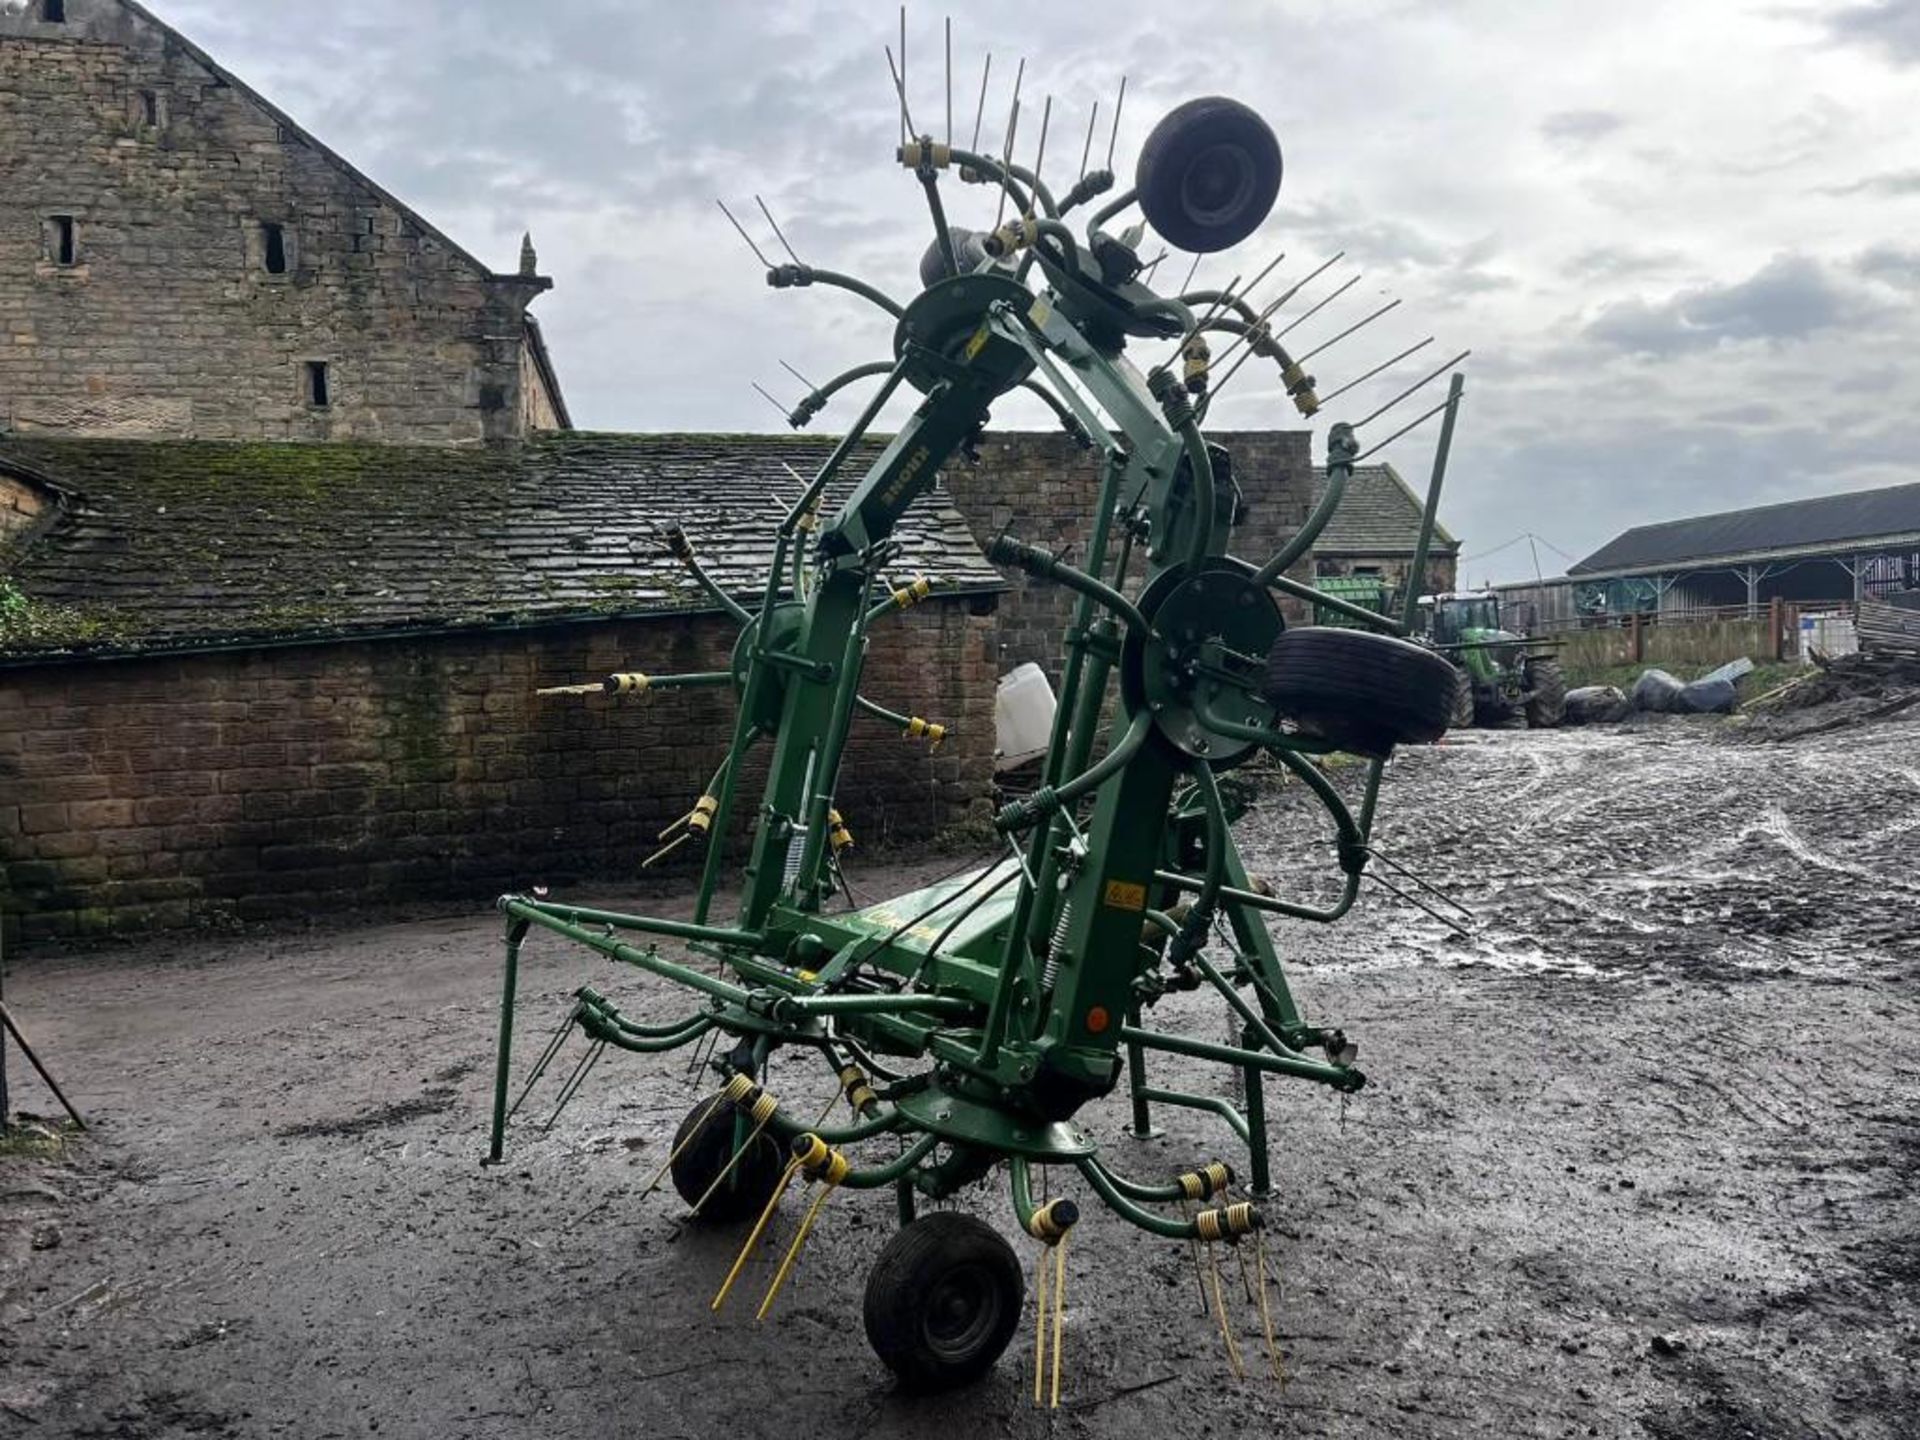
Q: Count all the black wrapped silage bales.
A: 3